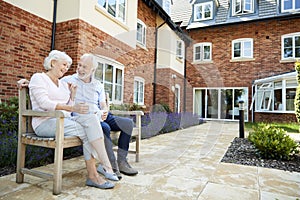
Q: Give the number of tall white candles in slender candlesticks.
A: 0